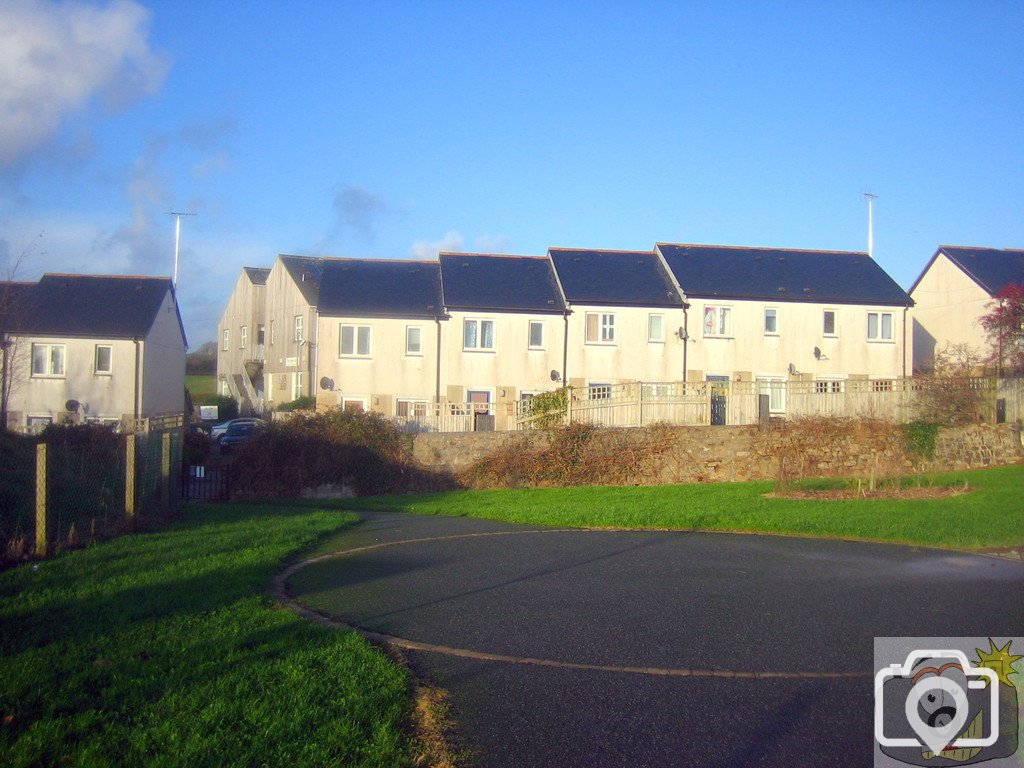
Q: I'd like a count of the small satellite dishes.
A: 6